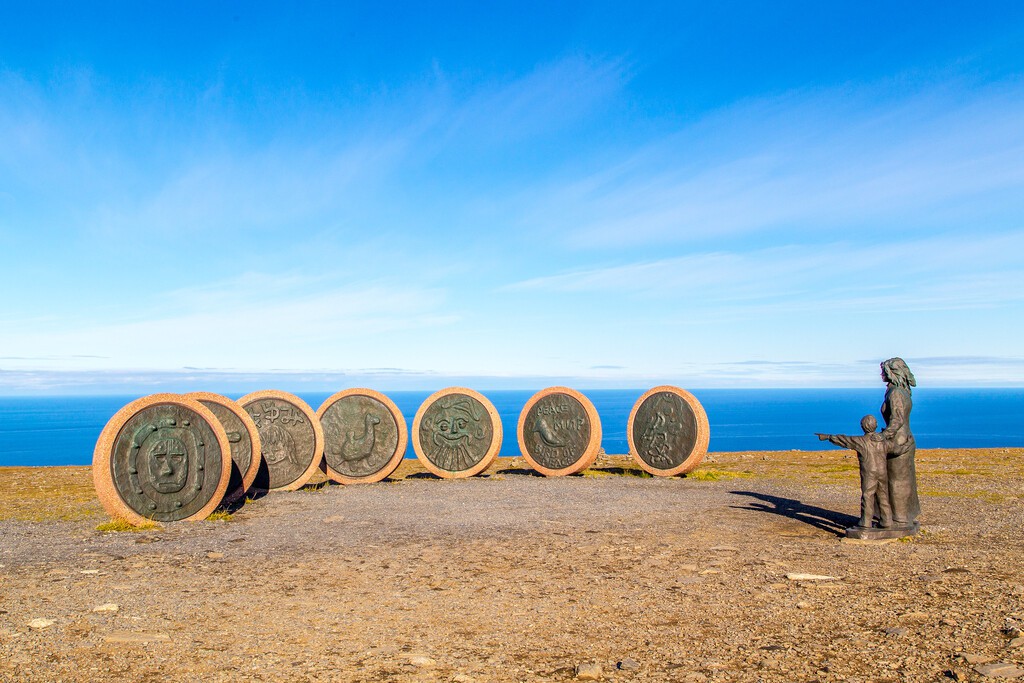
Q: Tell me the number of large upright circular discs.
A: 7